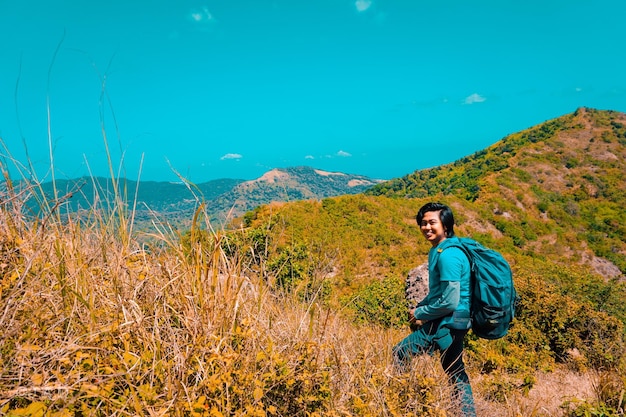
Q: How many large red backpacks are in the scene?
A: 0